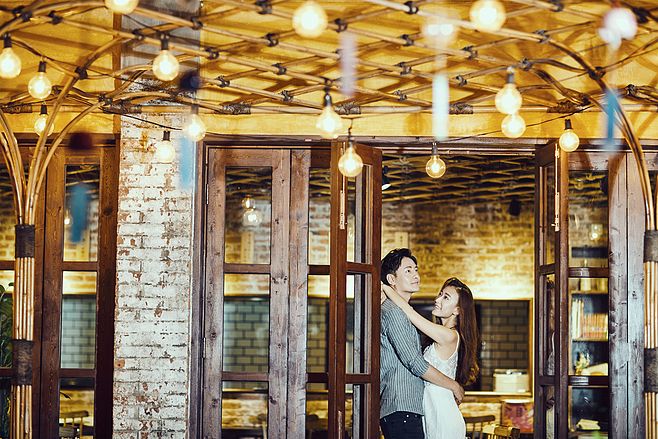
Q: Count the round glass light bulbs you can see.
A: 15